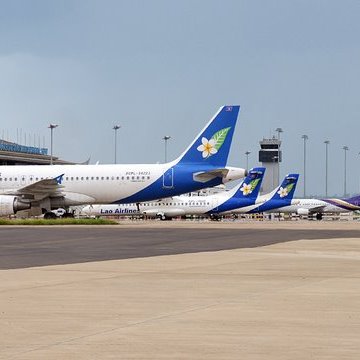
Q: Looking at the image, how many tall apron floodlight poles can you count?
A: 8